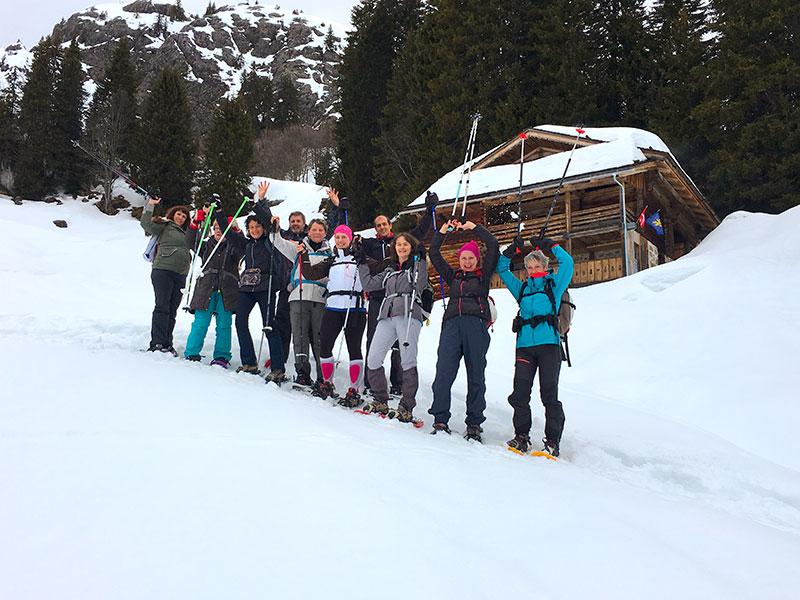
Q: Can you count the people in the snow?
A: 10